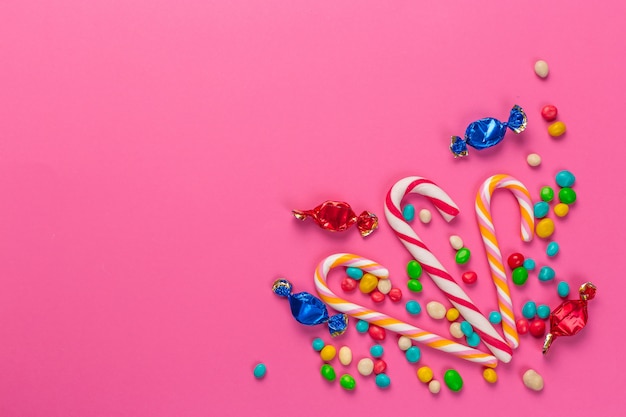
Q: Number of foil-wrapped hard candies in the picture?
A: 4